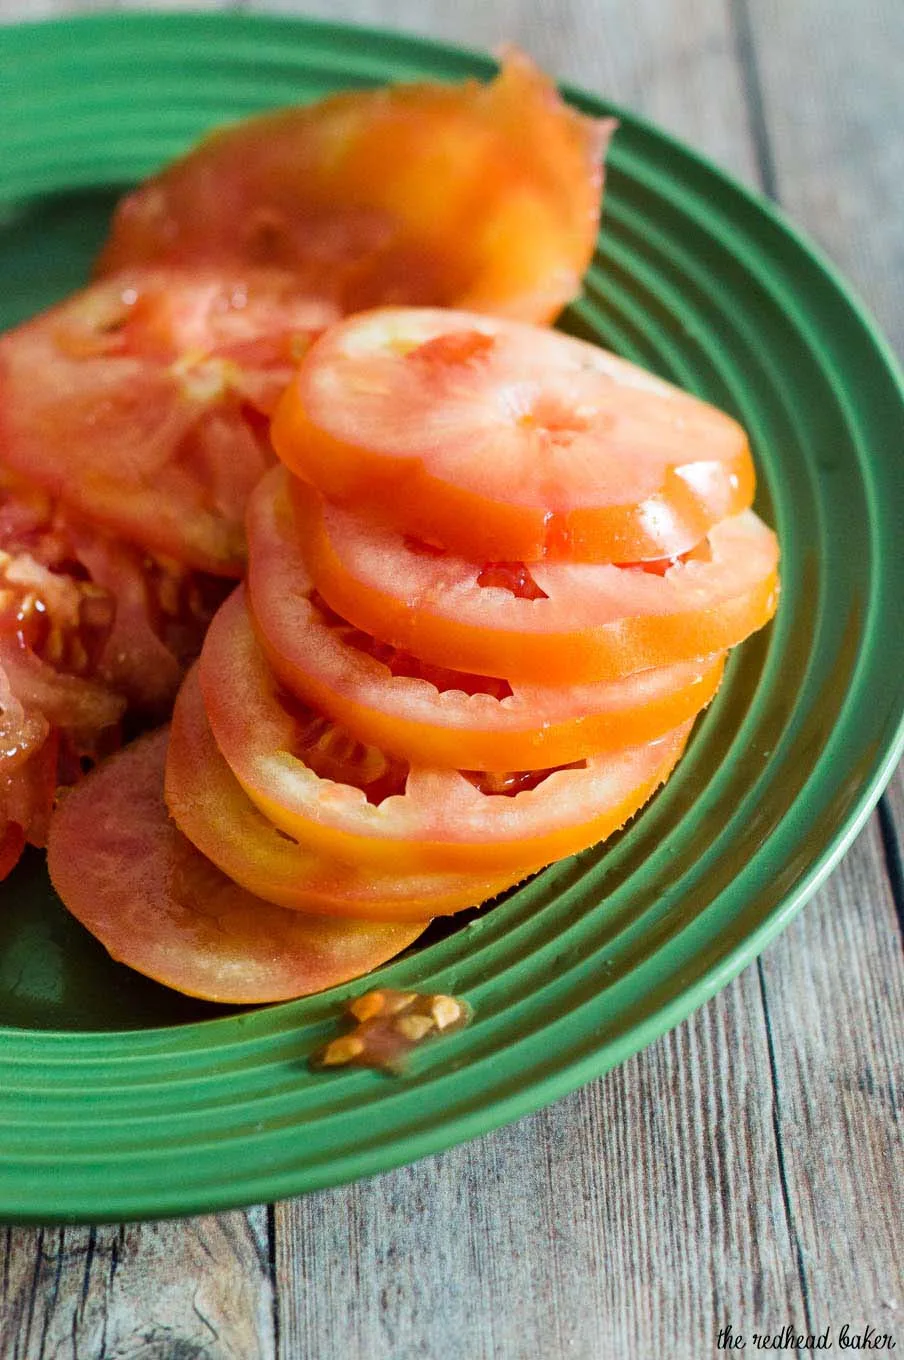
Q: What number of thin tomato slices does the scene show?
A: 6